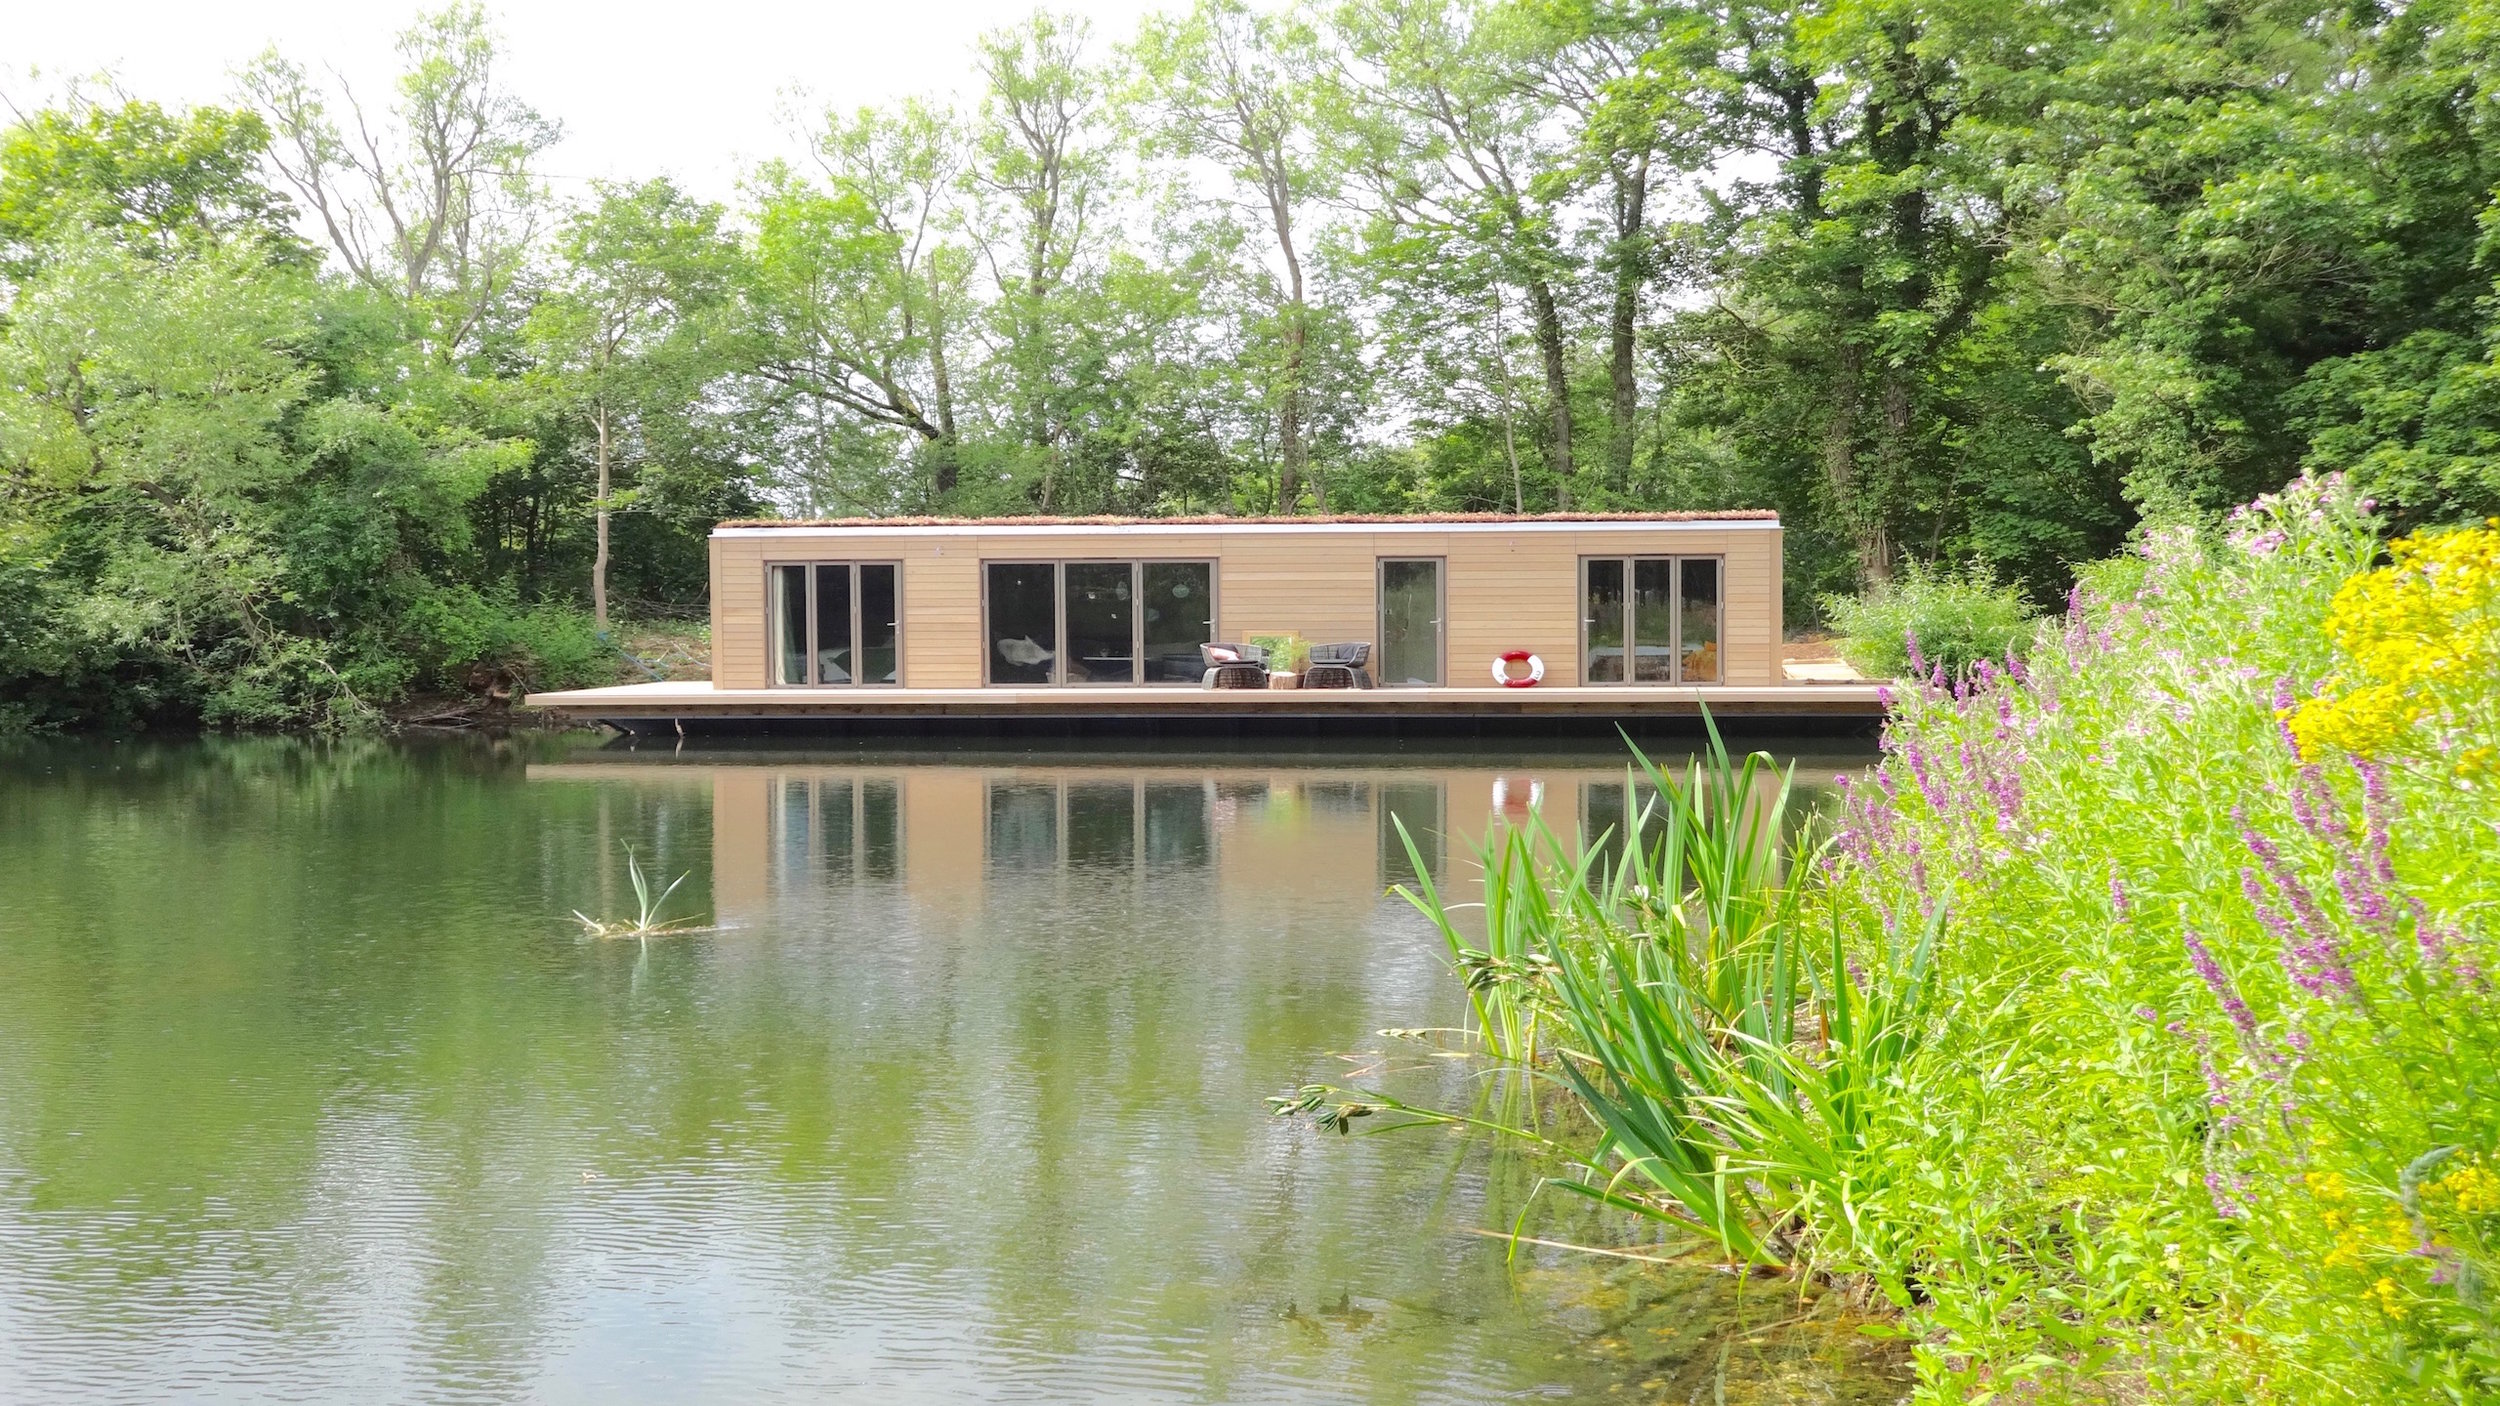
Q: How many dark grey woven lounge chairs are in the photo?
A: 2